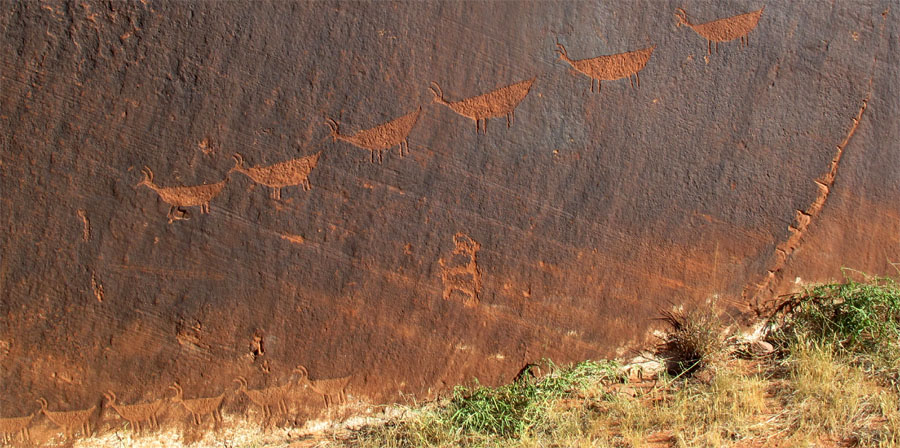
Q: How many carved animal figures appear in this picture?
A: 13